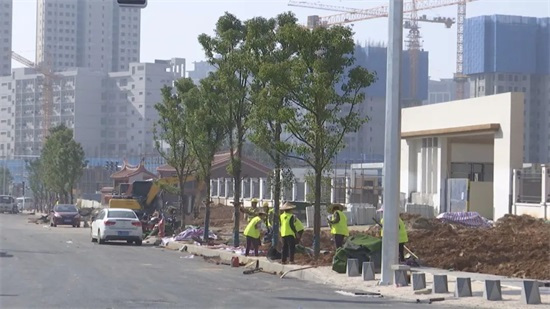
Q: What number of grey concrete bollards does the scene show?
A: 8